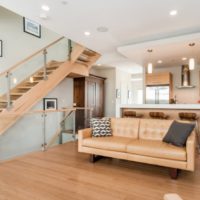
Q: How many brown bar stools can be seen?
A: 3